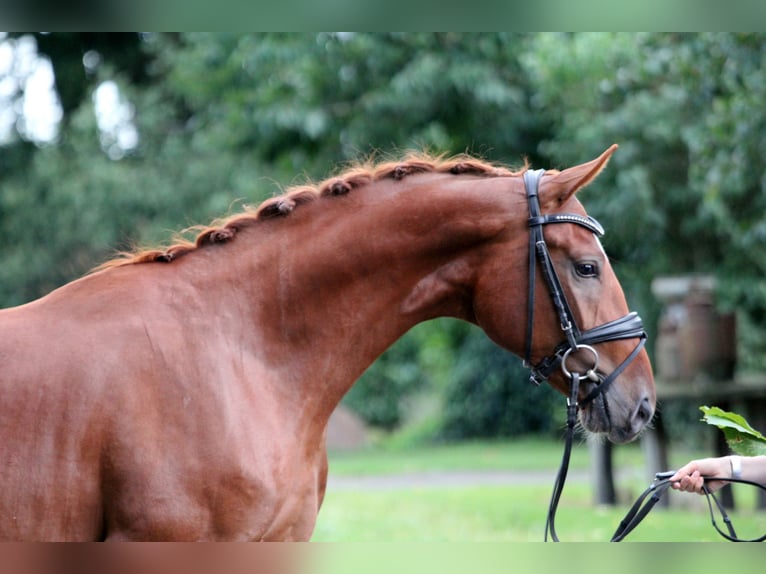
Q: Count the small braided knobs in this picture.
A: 6